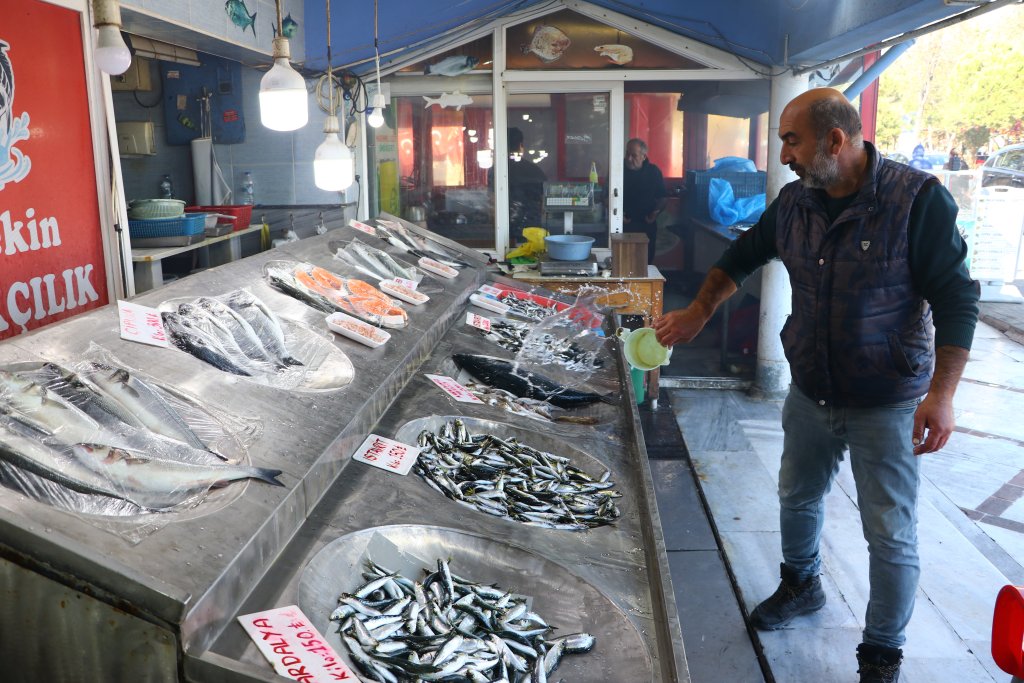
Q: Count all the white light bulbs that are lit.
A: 3